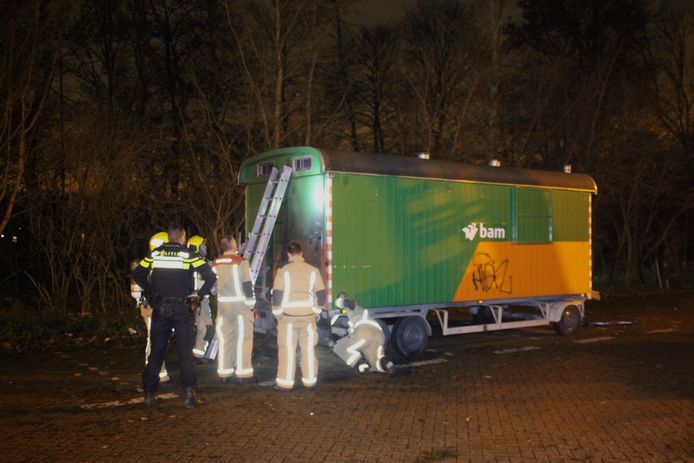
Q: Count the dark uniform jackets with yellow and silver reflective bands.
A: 1